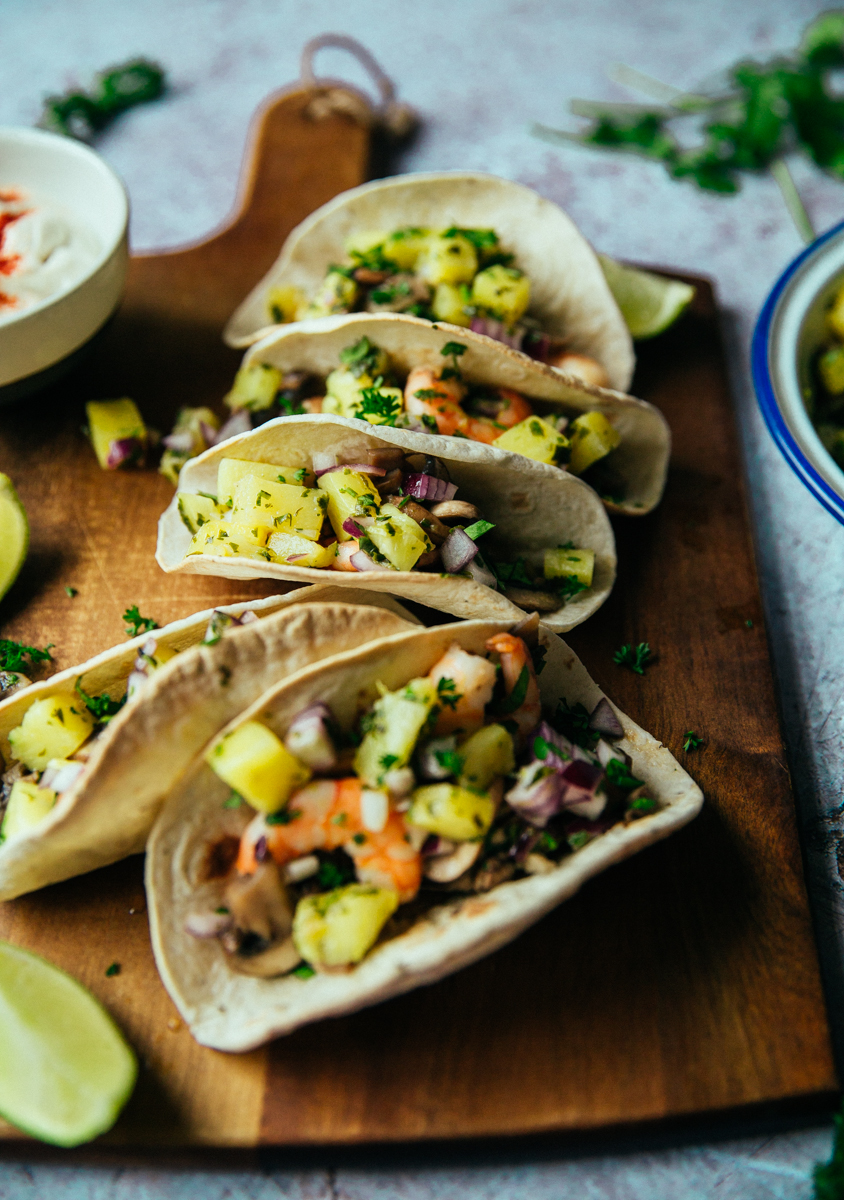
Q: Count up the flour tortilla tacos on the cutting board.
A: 5